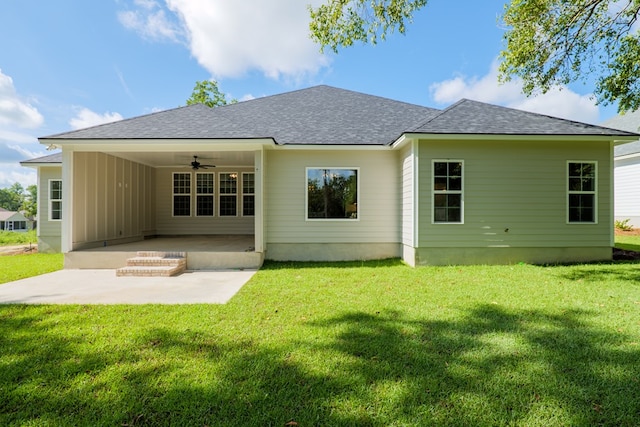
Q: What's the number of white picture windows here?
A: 1